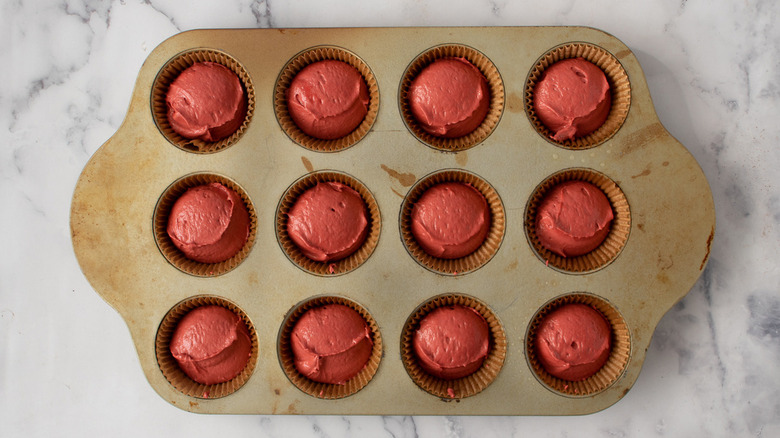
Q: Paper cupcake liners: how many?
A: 12